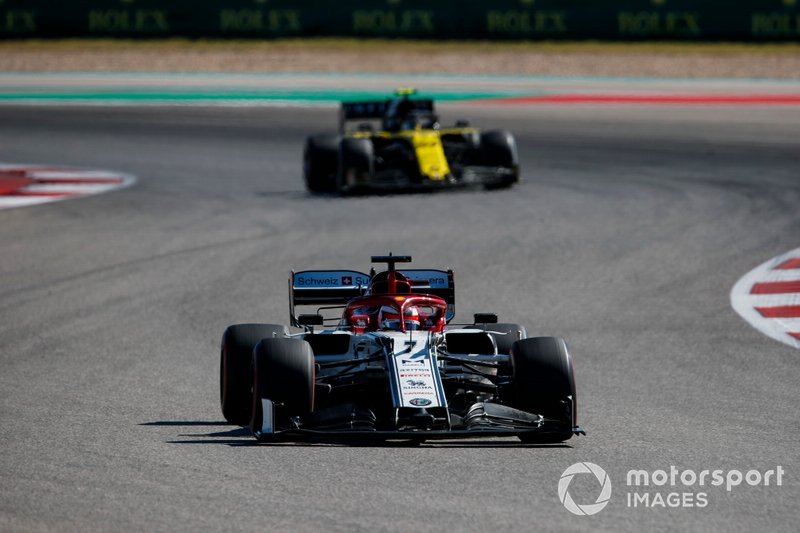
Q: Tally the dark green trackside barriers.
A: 1